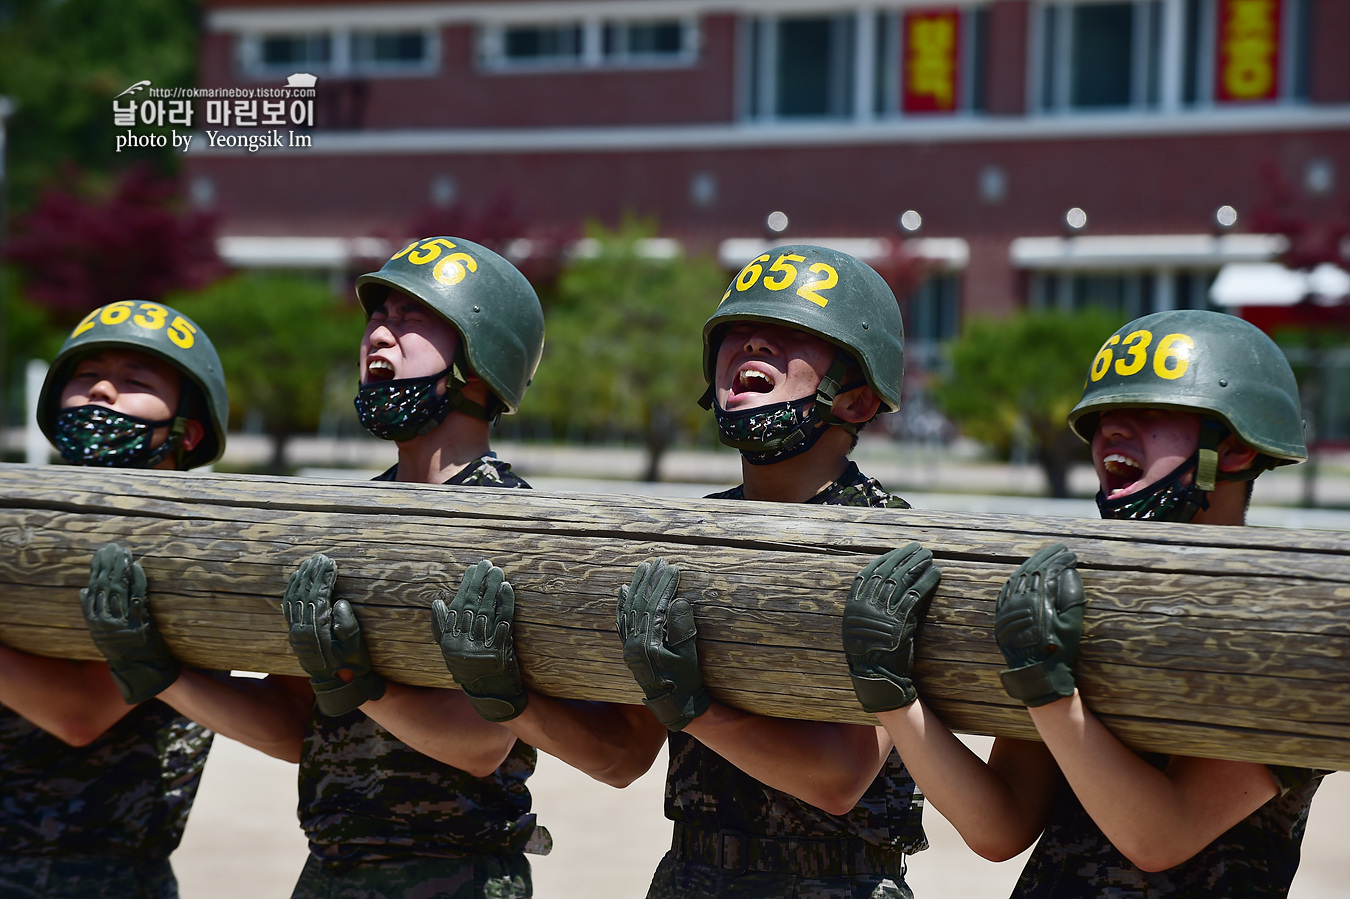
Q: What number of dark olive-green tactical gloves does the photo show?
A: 6